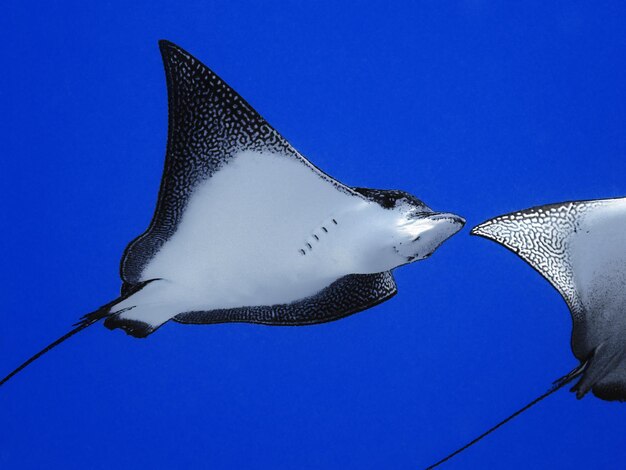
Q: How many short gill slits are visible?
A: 5